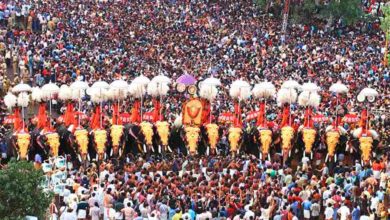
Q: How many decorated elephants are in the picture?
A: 15